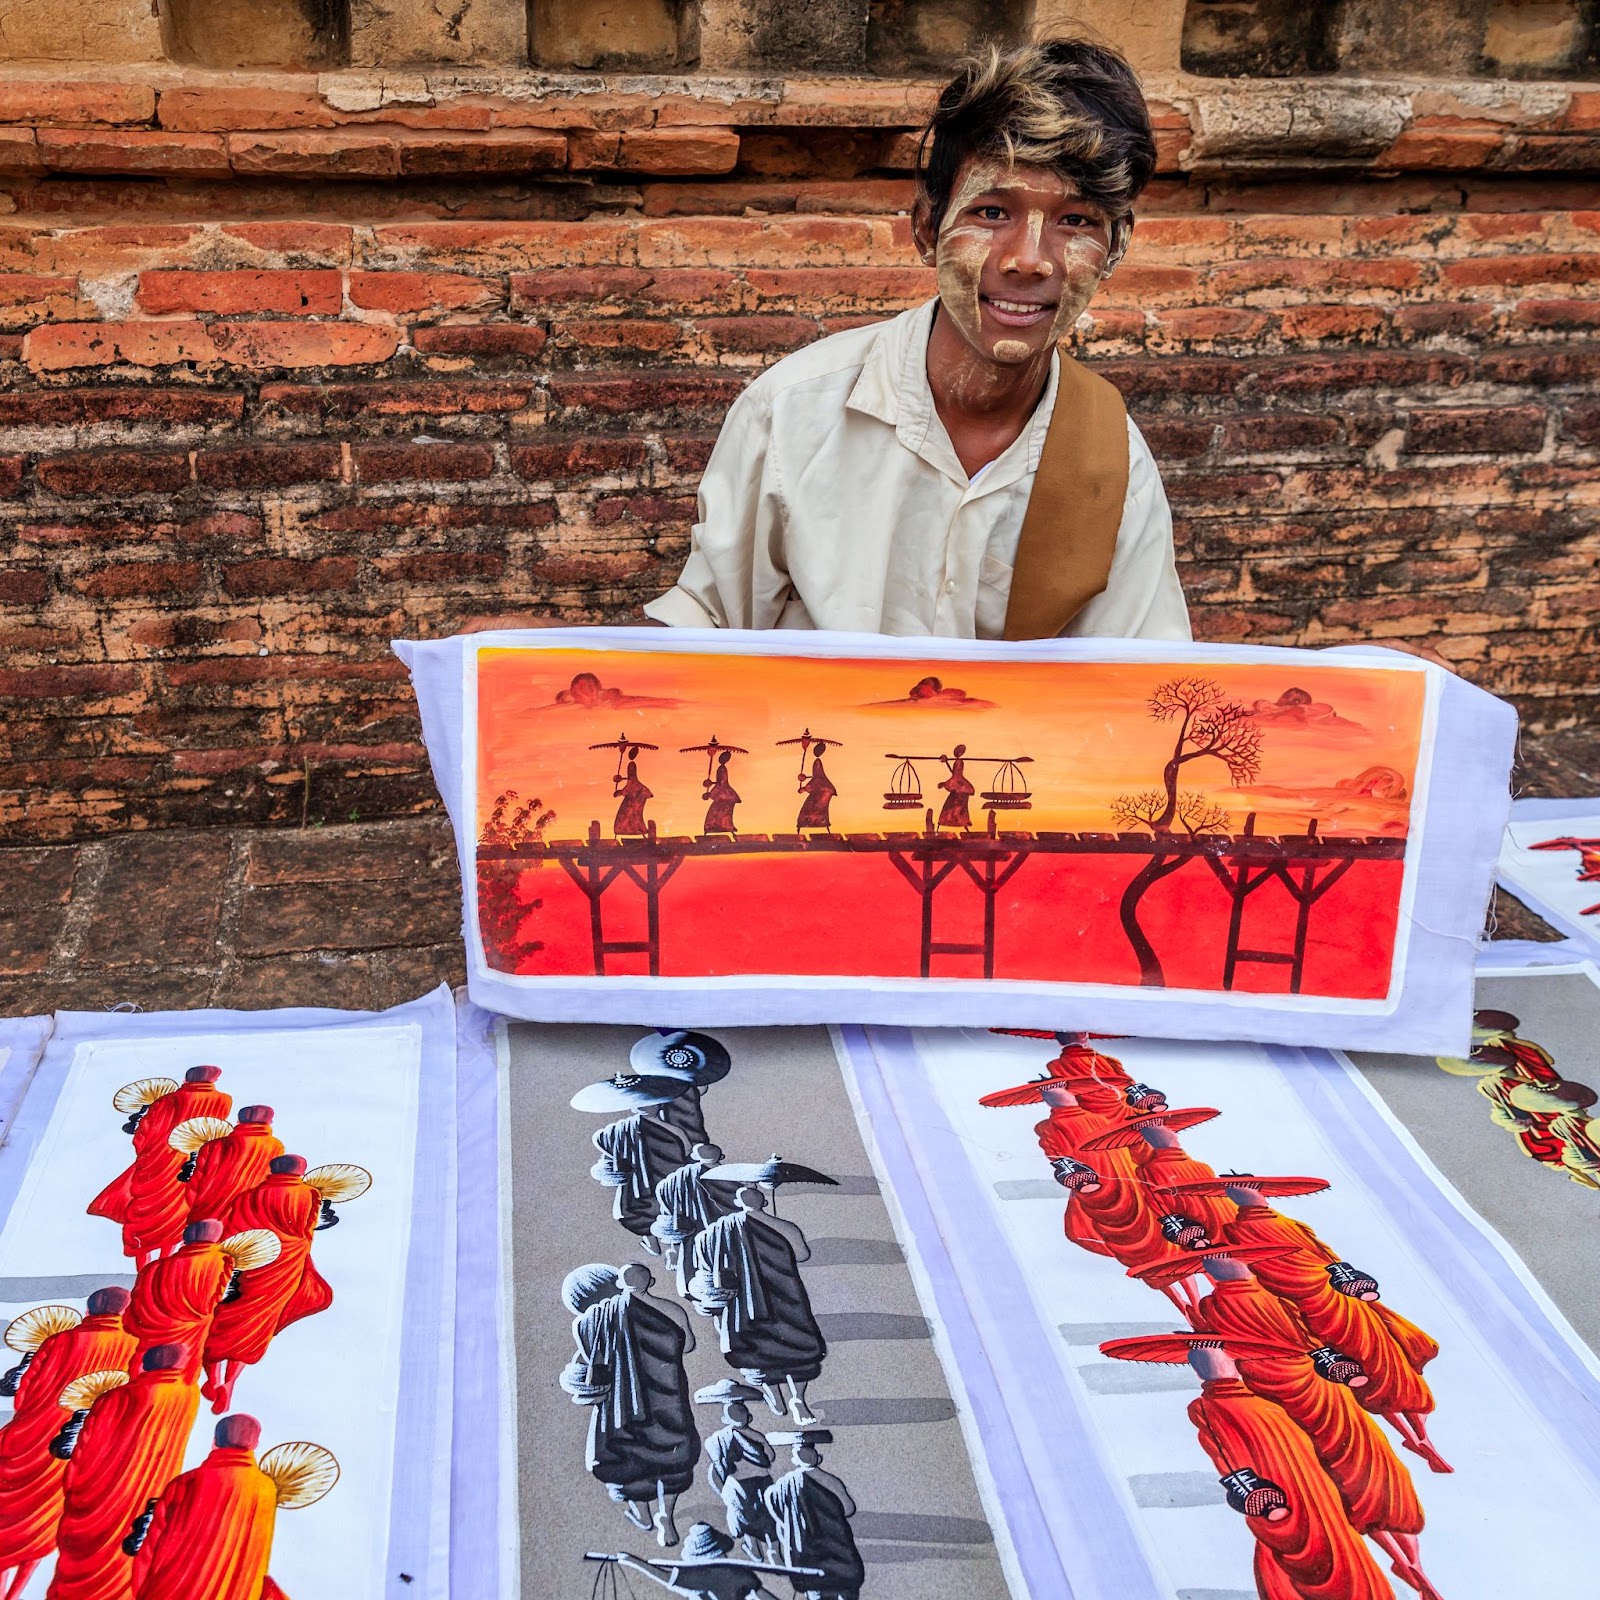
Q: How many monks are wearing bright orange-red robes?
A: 13